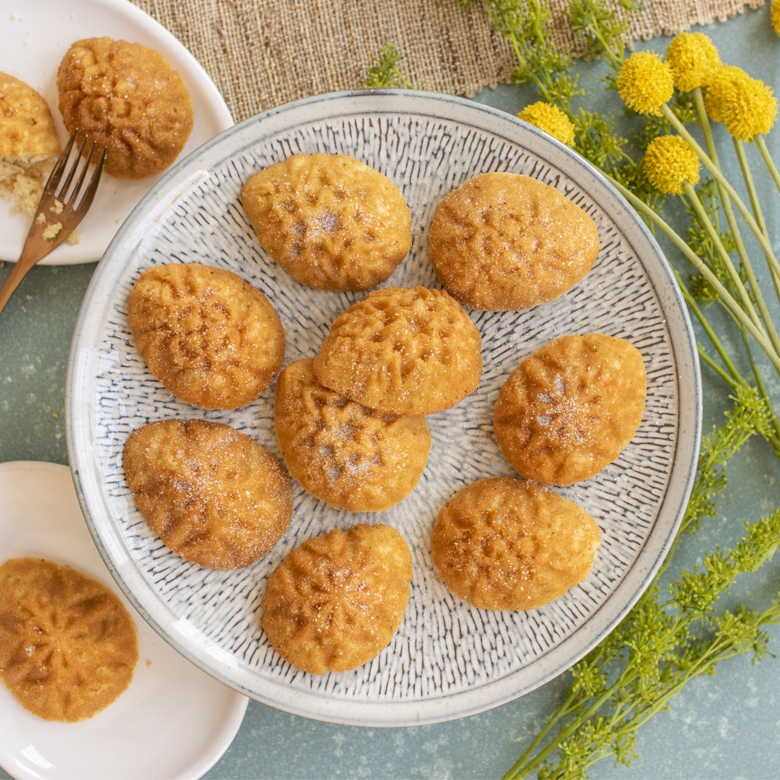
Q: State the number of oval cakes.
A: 12